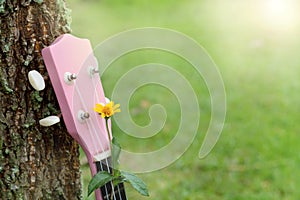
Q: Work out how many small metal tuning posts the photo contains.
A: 3